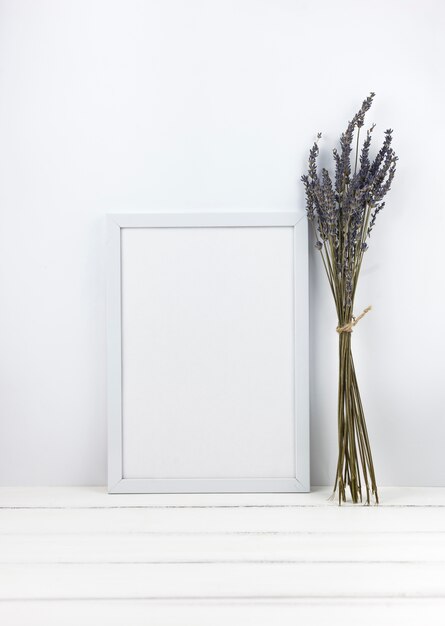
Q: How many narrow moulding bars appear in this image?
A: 4